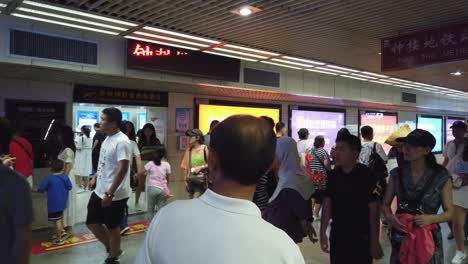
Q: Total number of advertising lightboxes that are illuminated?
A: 5